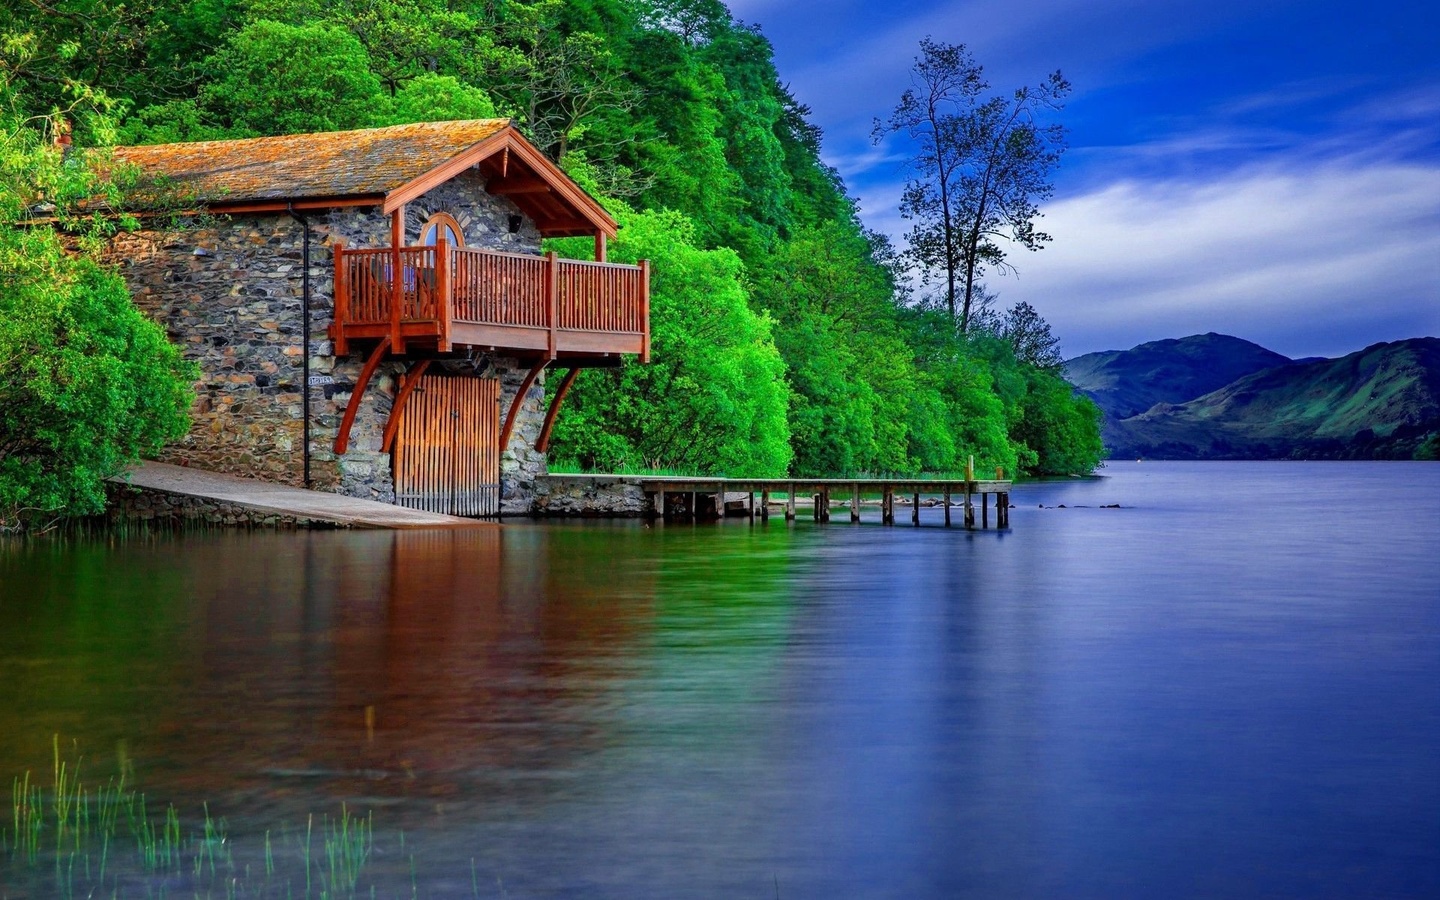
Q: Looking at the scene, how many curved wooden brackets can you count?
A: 4